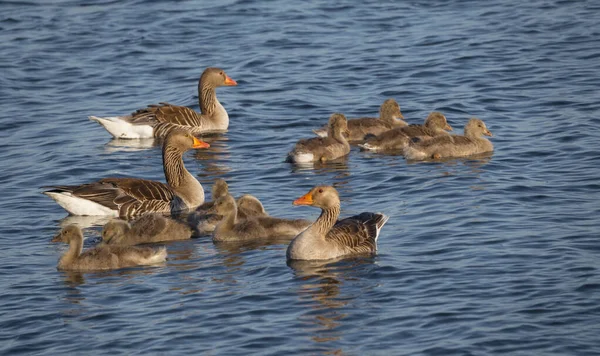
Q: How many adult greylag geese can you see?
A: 3